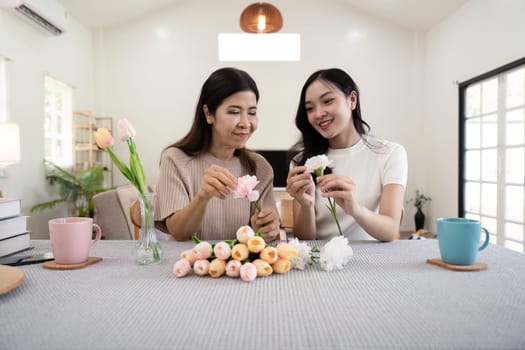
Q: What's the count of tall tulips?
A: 2